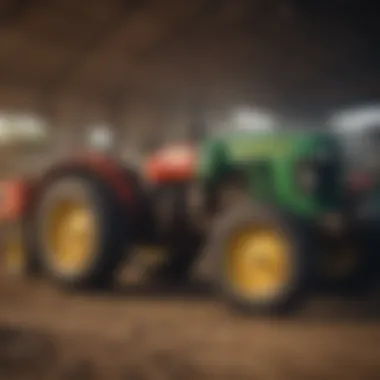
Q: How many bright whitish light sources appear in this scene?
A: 4